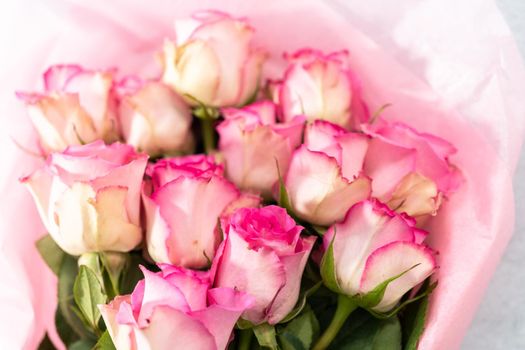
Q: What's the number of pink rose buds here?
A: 12